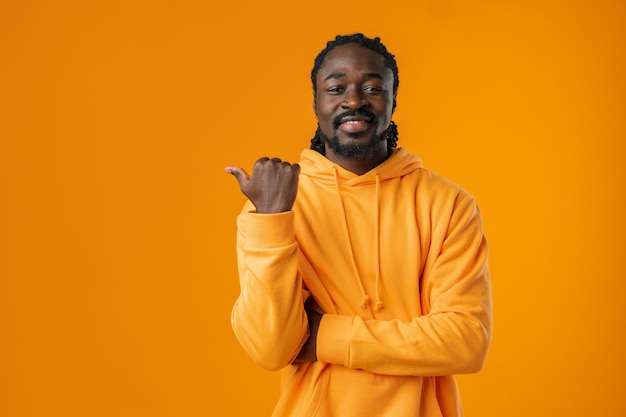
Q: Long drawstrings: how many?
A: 2